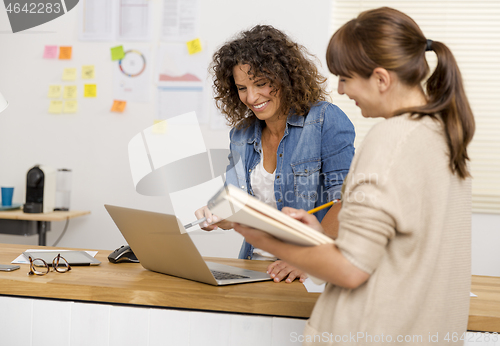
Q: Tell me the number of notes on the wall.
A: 13